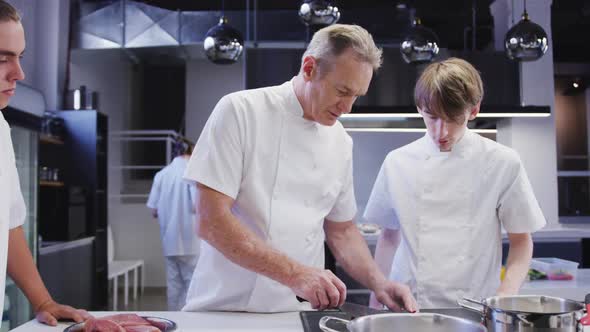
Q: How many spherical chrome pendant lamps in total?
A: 4